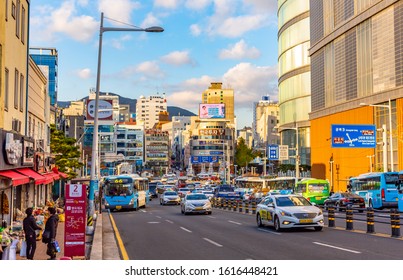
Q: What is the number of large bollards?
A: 4